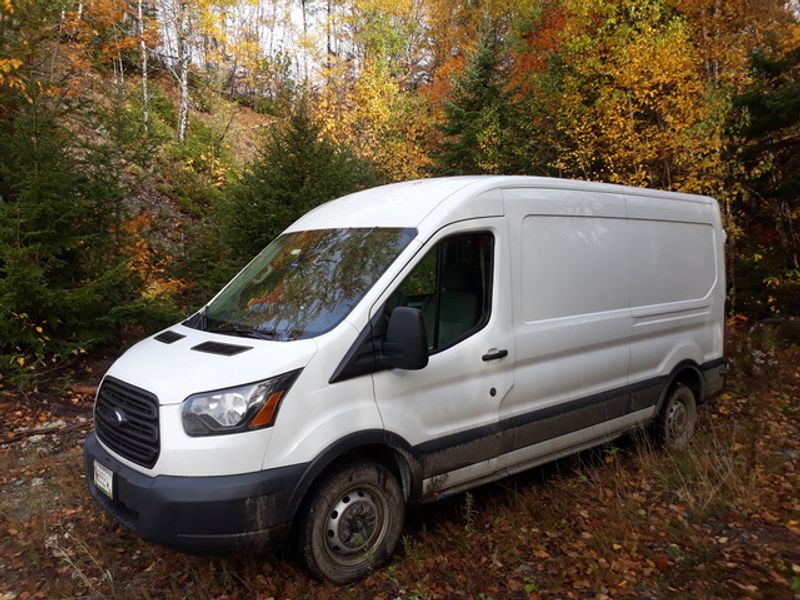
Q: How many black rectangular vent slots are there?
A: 2